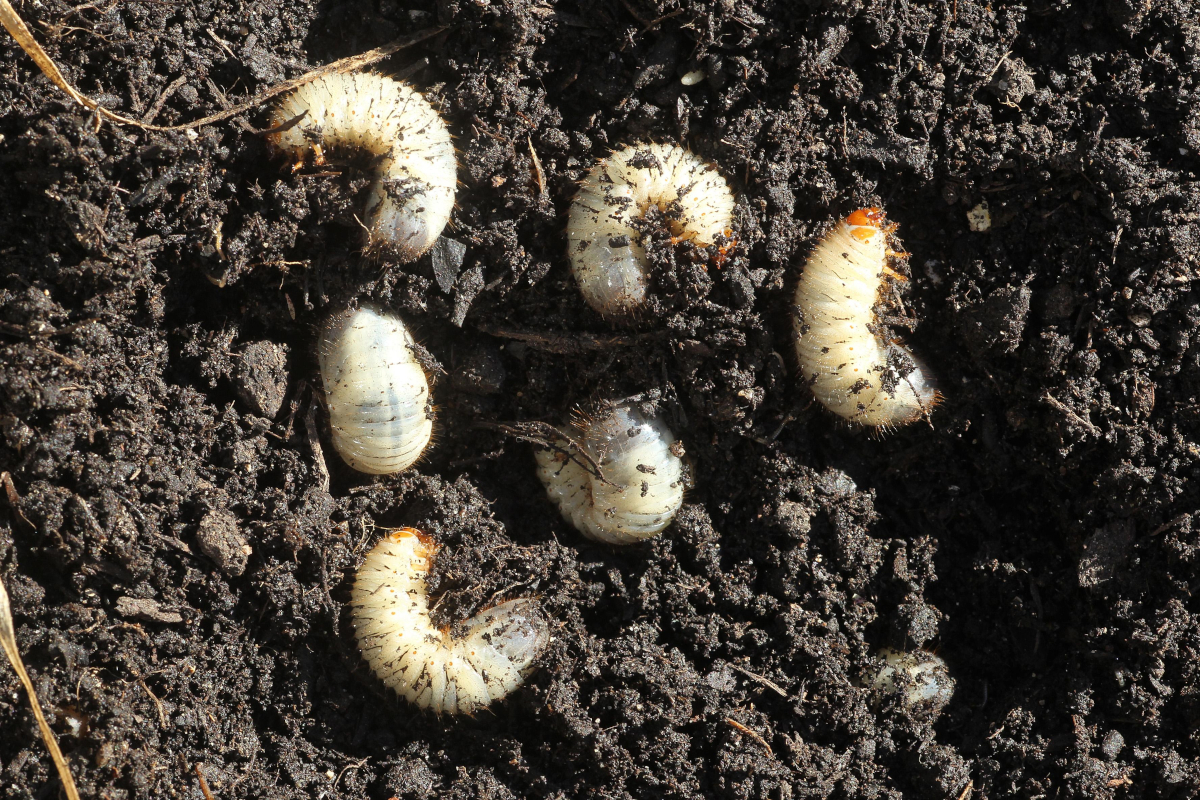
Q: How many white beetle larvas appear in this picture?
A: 7